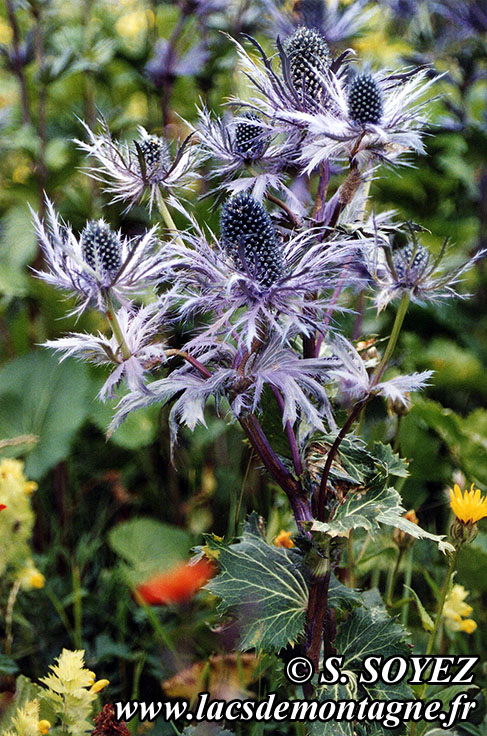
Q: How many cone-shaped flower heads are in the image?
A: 7